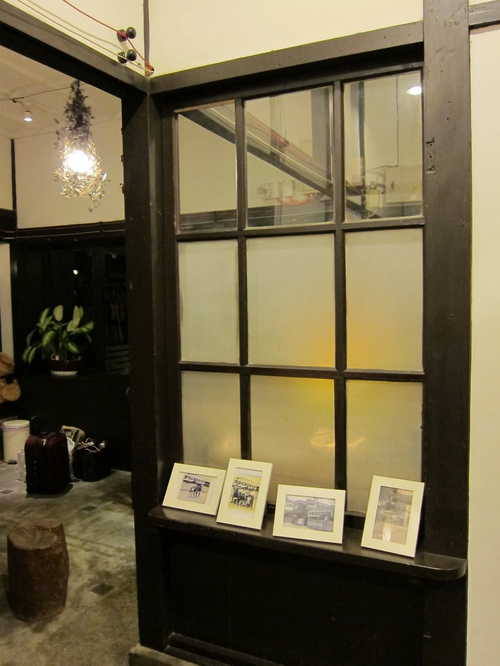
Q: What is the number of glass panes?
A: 9